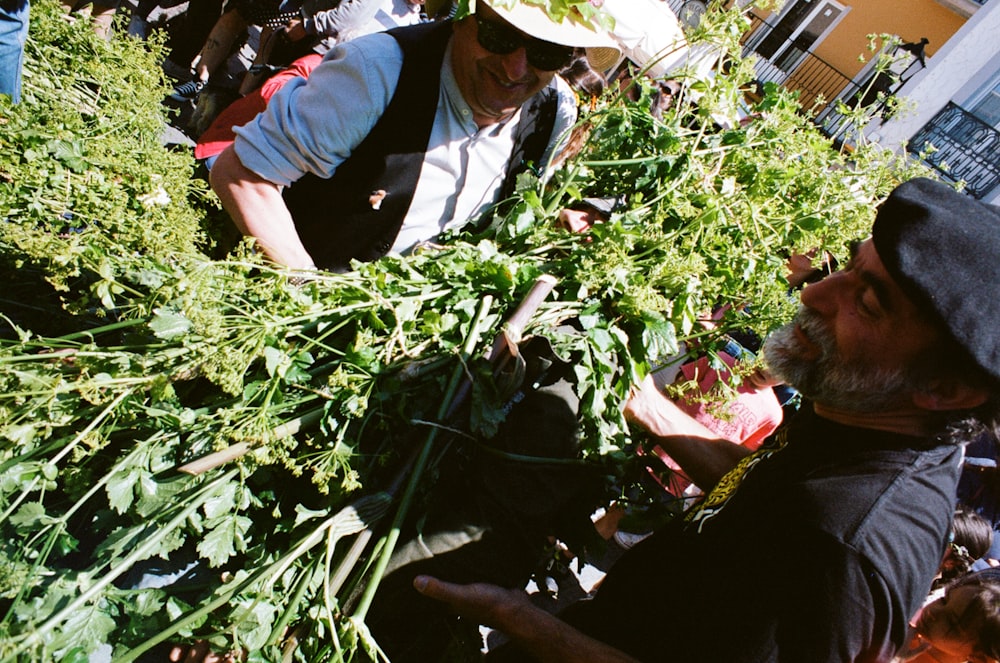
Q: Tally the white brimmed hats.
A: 1